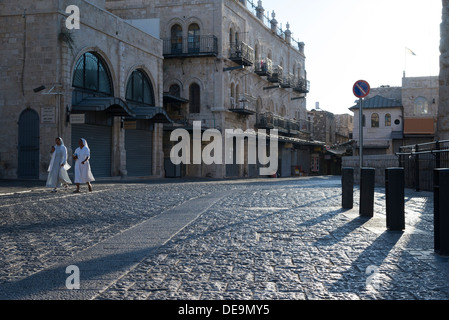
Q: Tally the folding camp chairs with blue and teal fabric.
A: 0